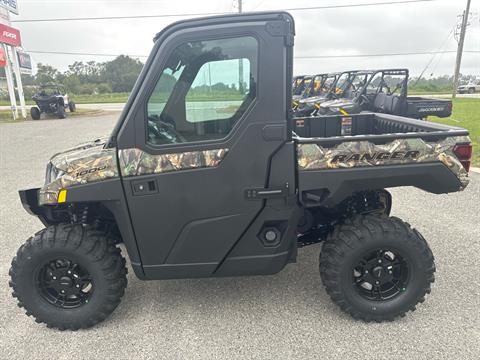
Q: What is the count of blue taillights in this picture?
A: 0